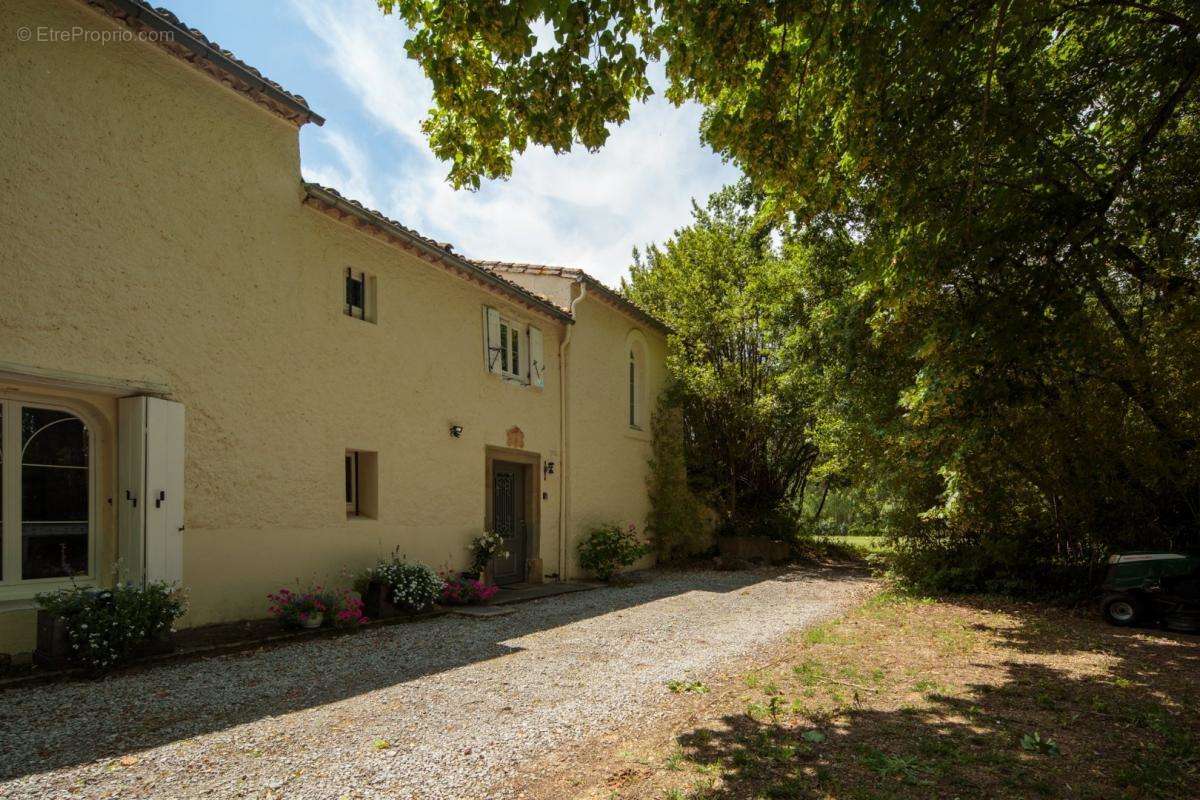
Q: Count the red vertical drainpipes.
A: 0